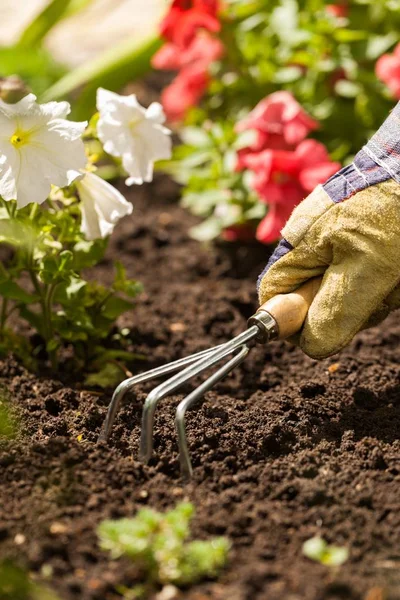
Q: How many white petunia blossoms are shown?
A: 3